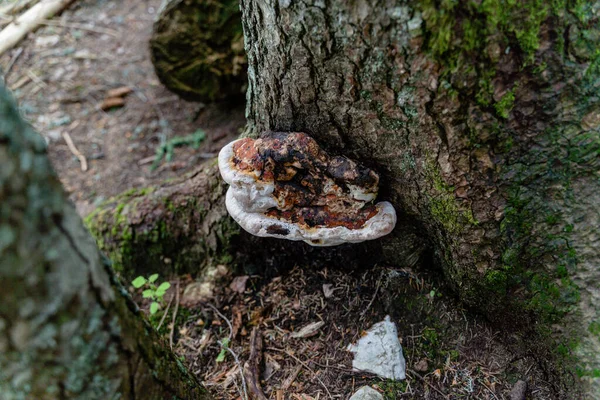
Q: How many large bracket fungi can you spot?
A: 1